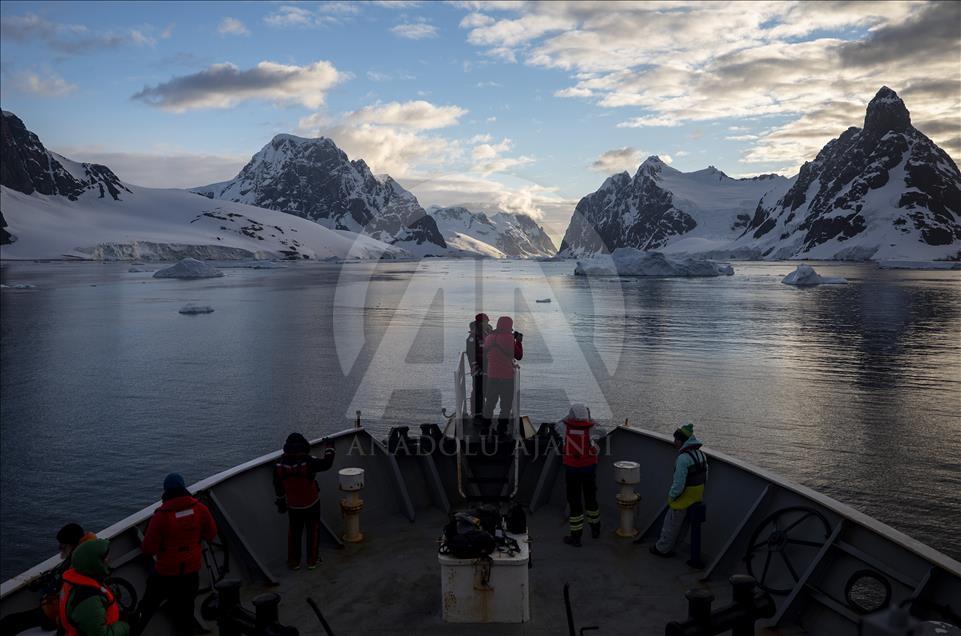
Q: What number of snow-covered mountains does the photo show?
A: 5